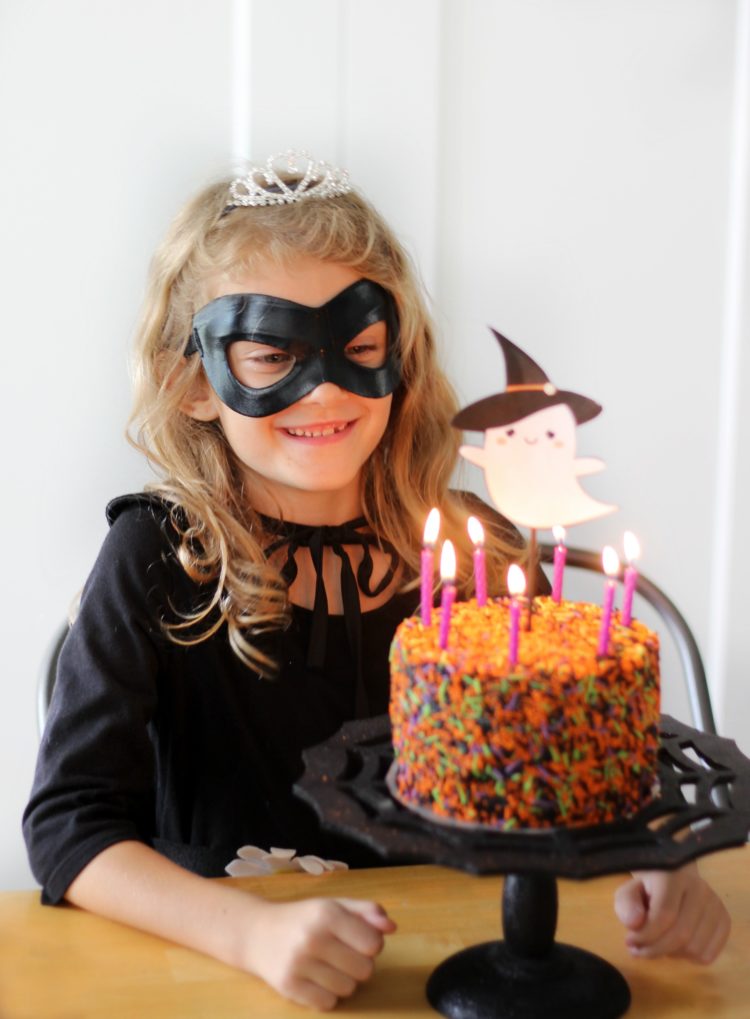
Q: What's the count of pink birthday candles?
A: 7